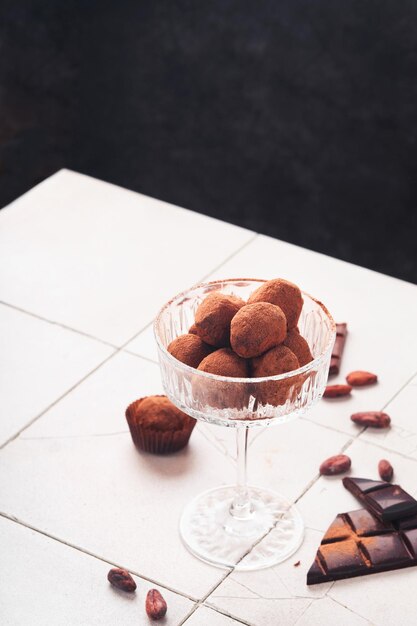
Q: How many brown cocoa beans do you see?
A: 7